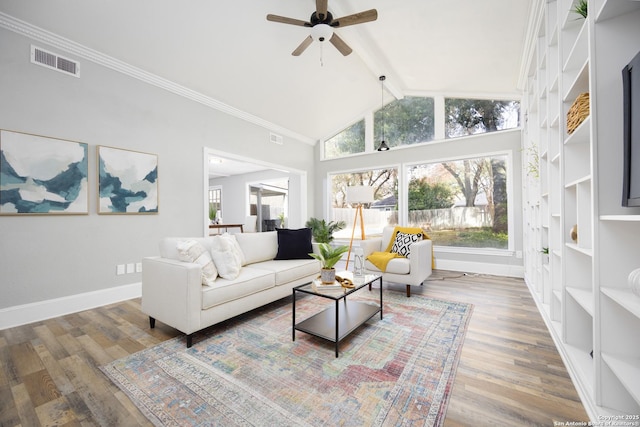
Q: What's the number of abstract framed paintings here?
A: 2